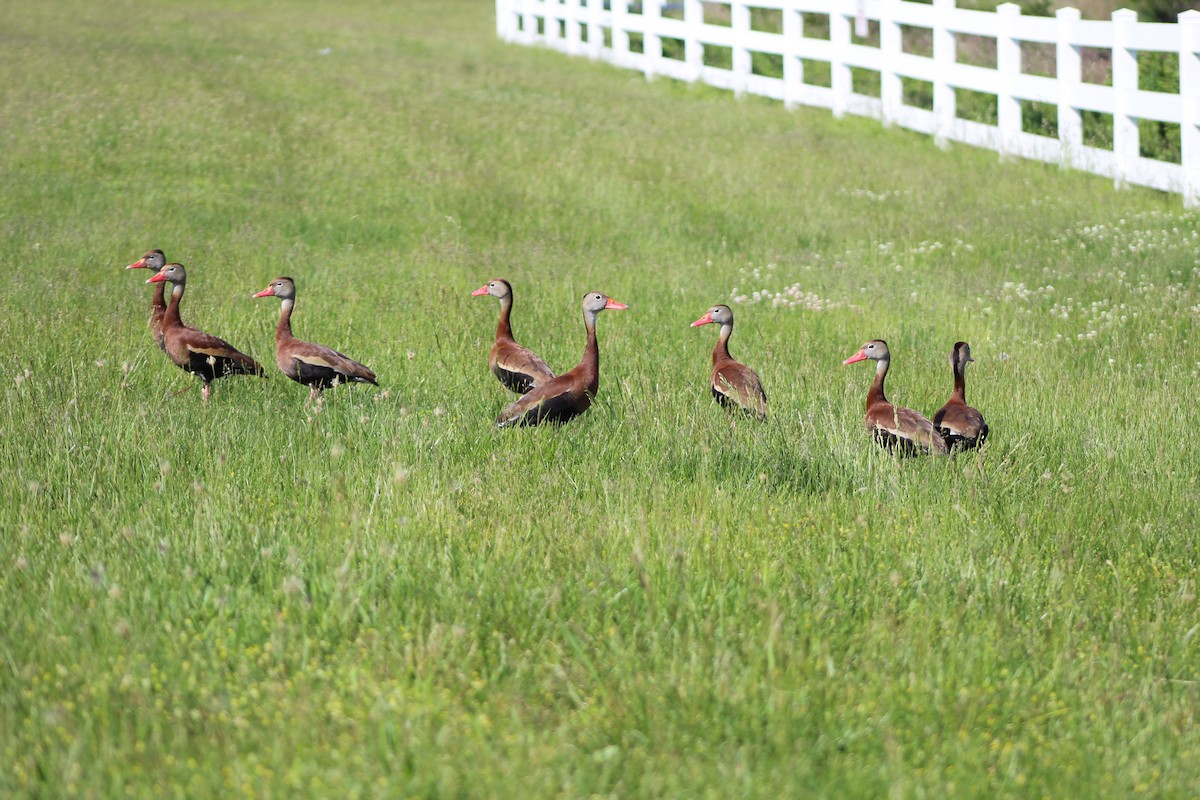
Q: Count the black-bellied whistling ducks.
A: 8